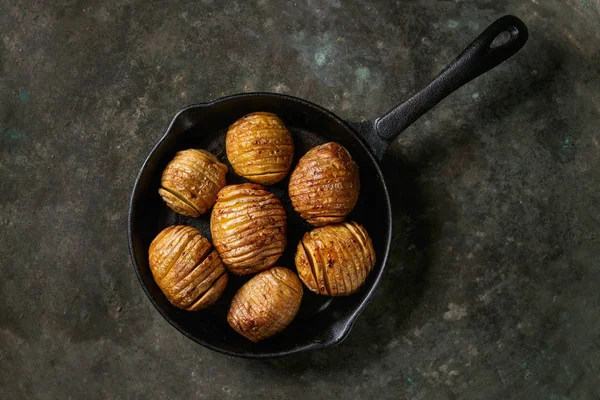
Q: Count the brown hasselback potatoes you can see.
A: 7